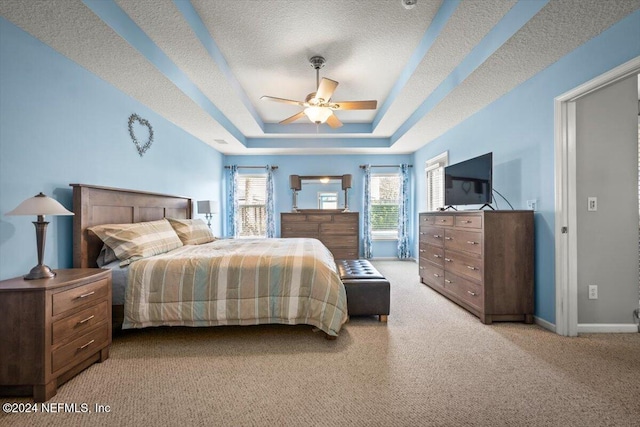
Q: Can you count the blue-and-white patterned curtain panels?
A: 4